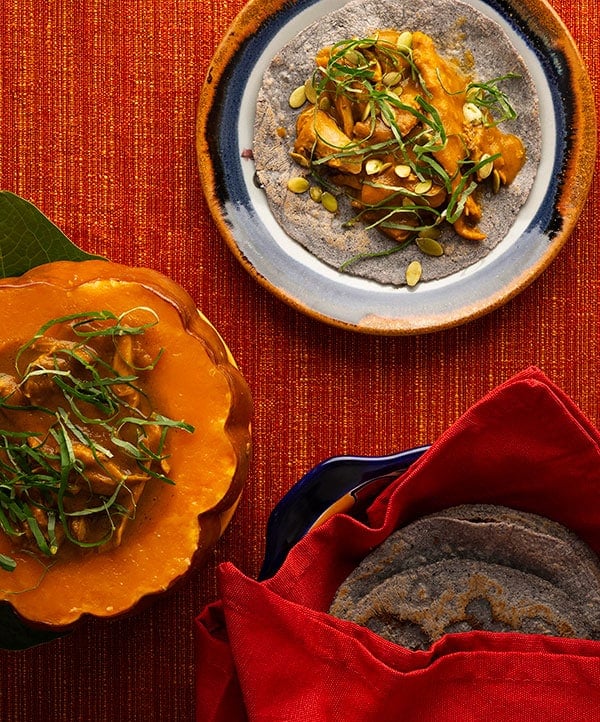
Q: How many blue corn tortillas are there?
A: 4